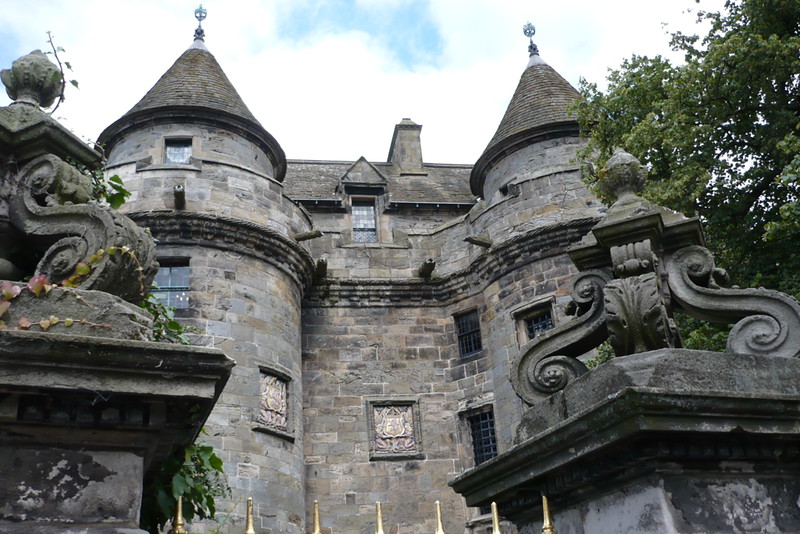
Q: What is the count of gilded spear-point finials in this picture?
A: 7